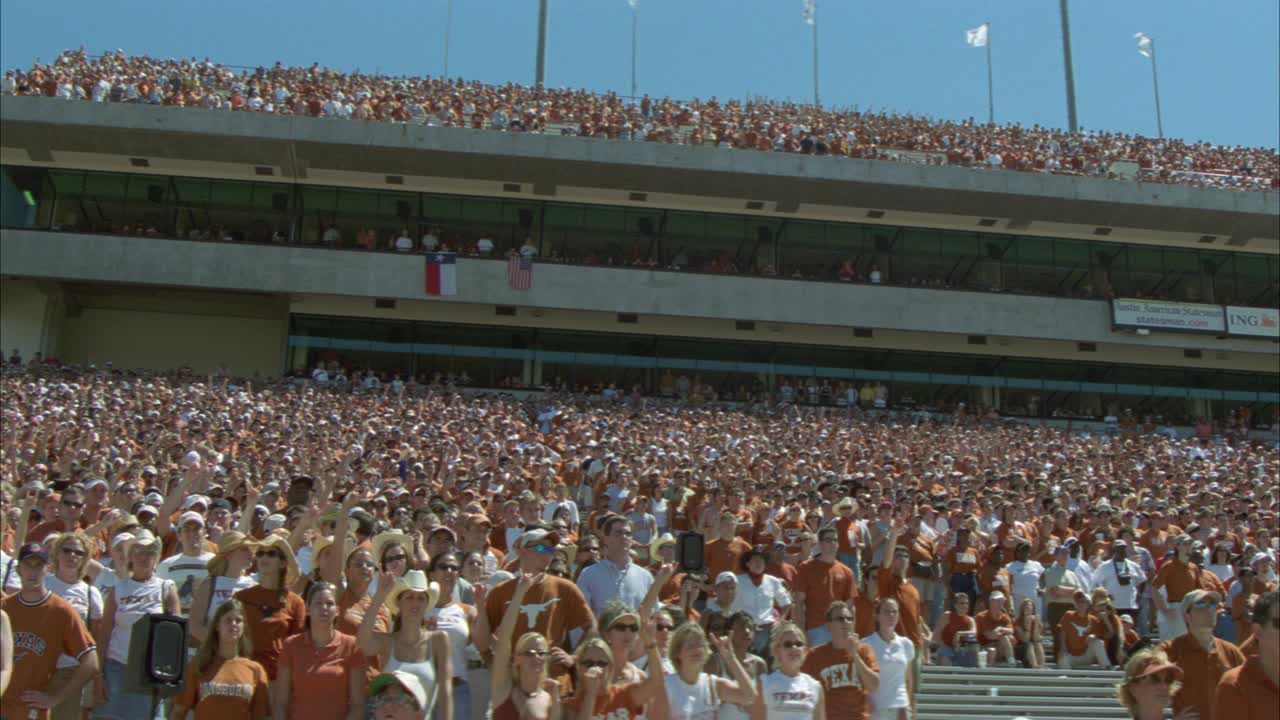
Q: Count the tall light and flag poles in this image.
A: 7